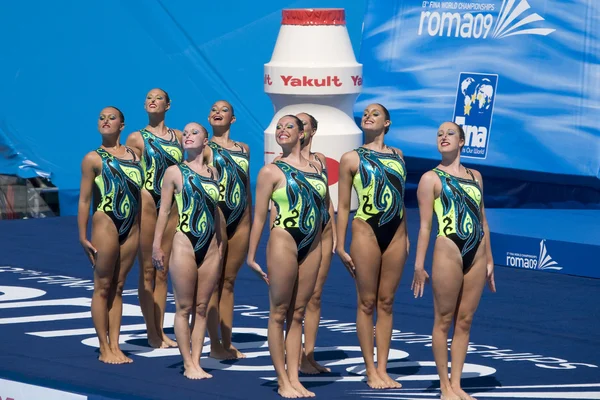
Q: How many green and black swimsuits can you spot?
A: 8